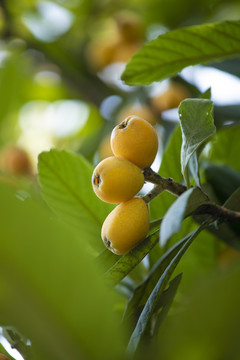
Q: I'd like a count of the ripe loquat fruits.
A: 3